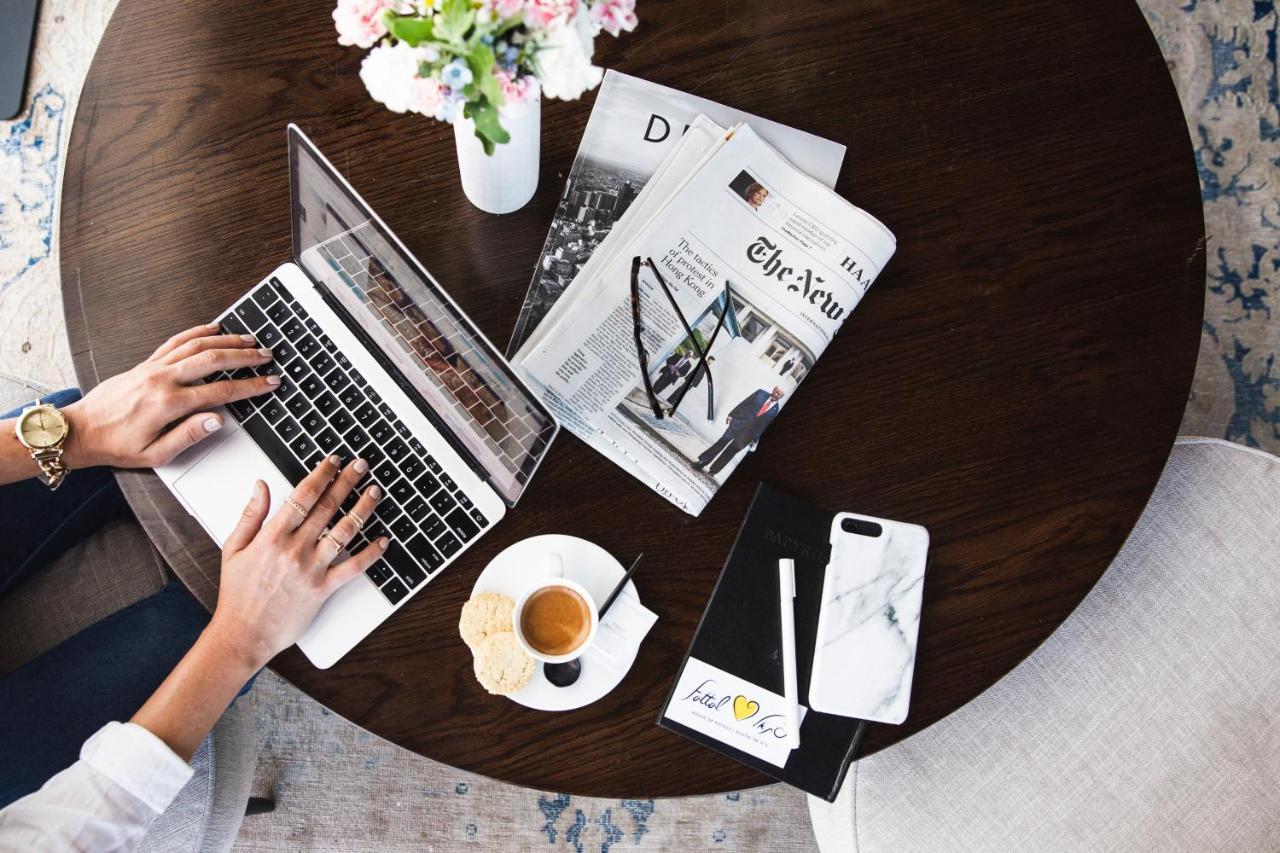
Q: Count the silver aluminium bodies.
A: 1